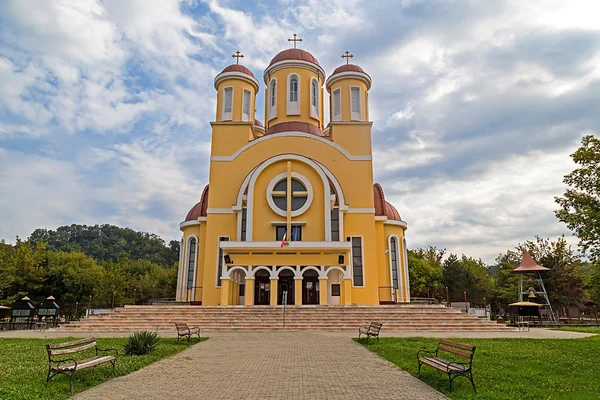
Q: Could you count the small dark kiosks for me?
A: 2